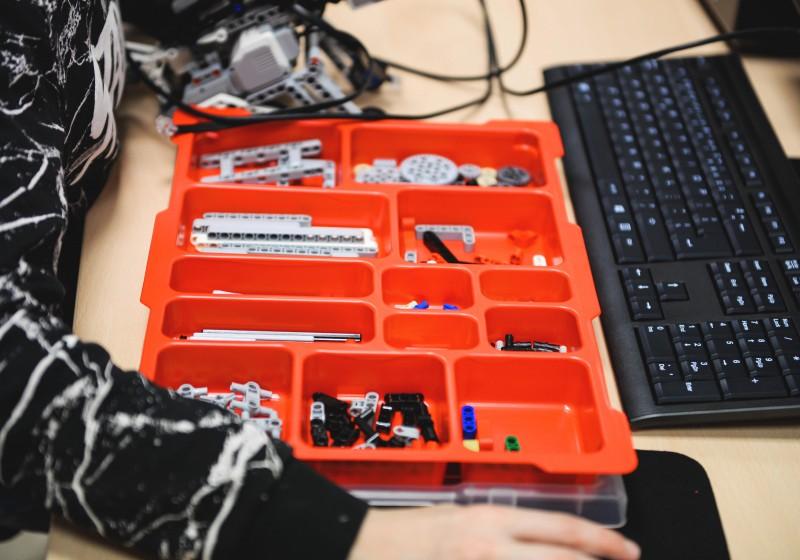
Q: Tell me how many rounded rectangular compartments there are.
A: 13